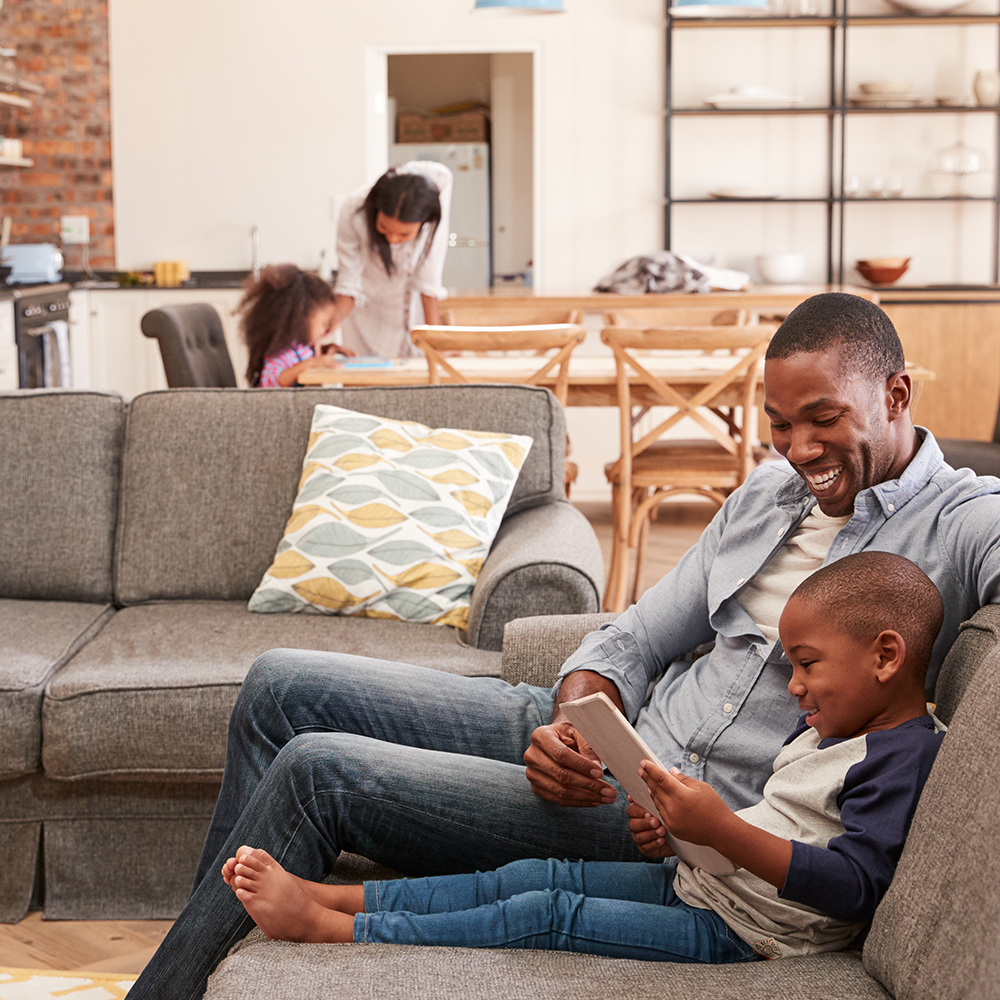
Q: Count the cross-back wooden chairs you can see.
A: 4